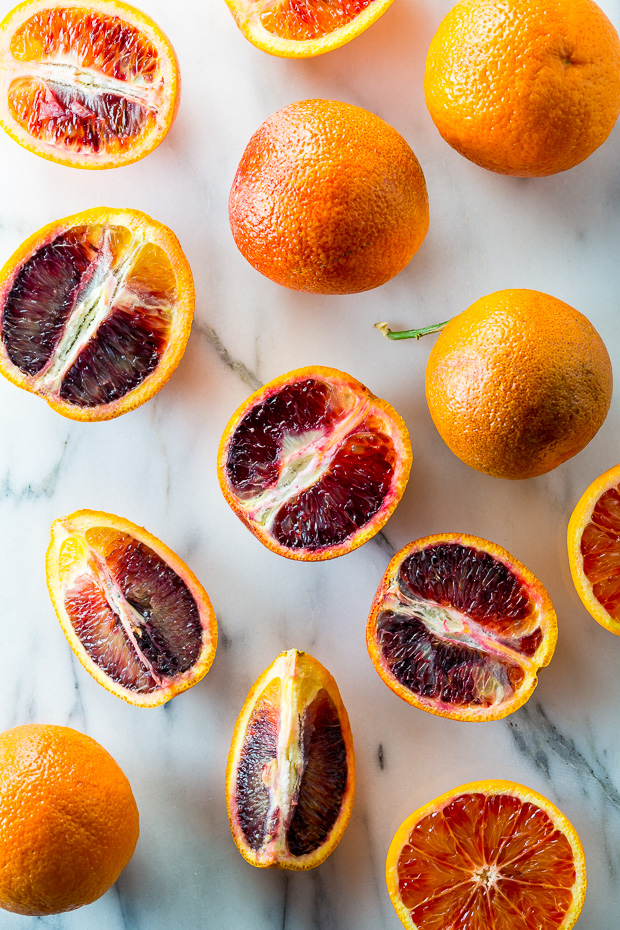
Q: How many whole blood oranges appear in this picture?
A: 4